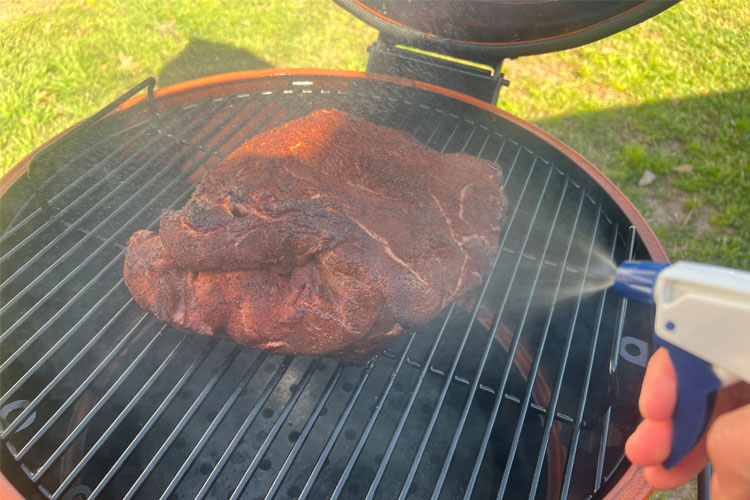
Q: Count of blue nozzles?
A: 1